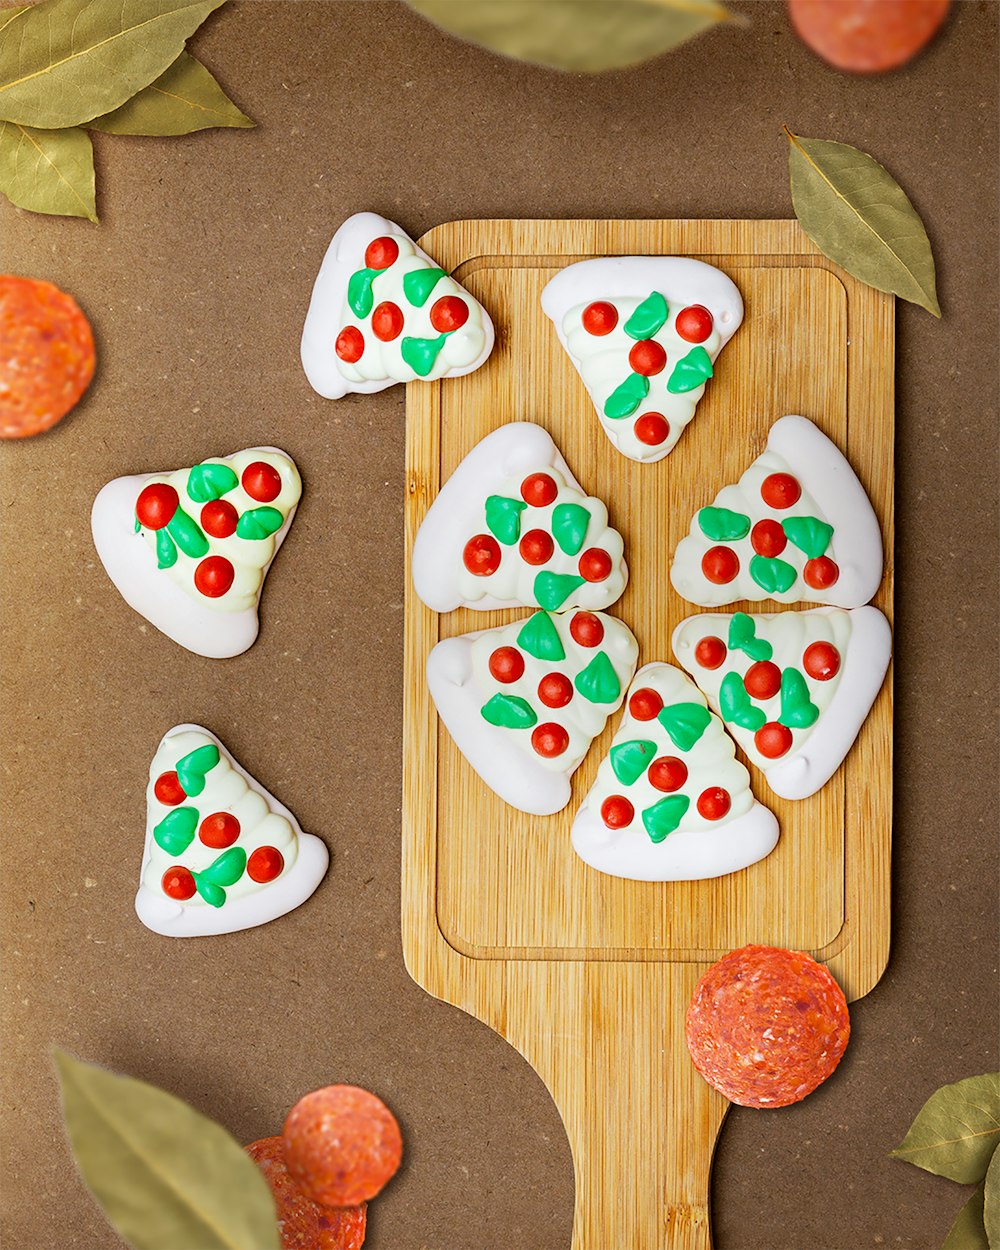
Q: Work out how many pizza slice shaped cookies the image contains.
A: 9